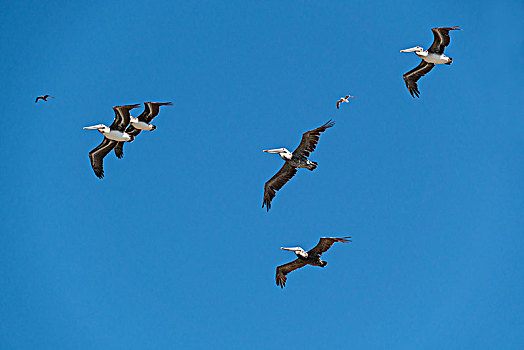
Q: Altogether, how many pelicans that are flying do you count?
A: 5